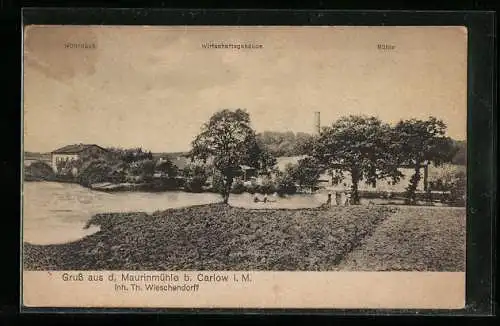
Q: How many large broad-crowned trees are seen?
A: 3